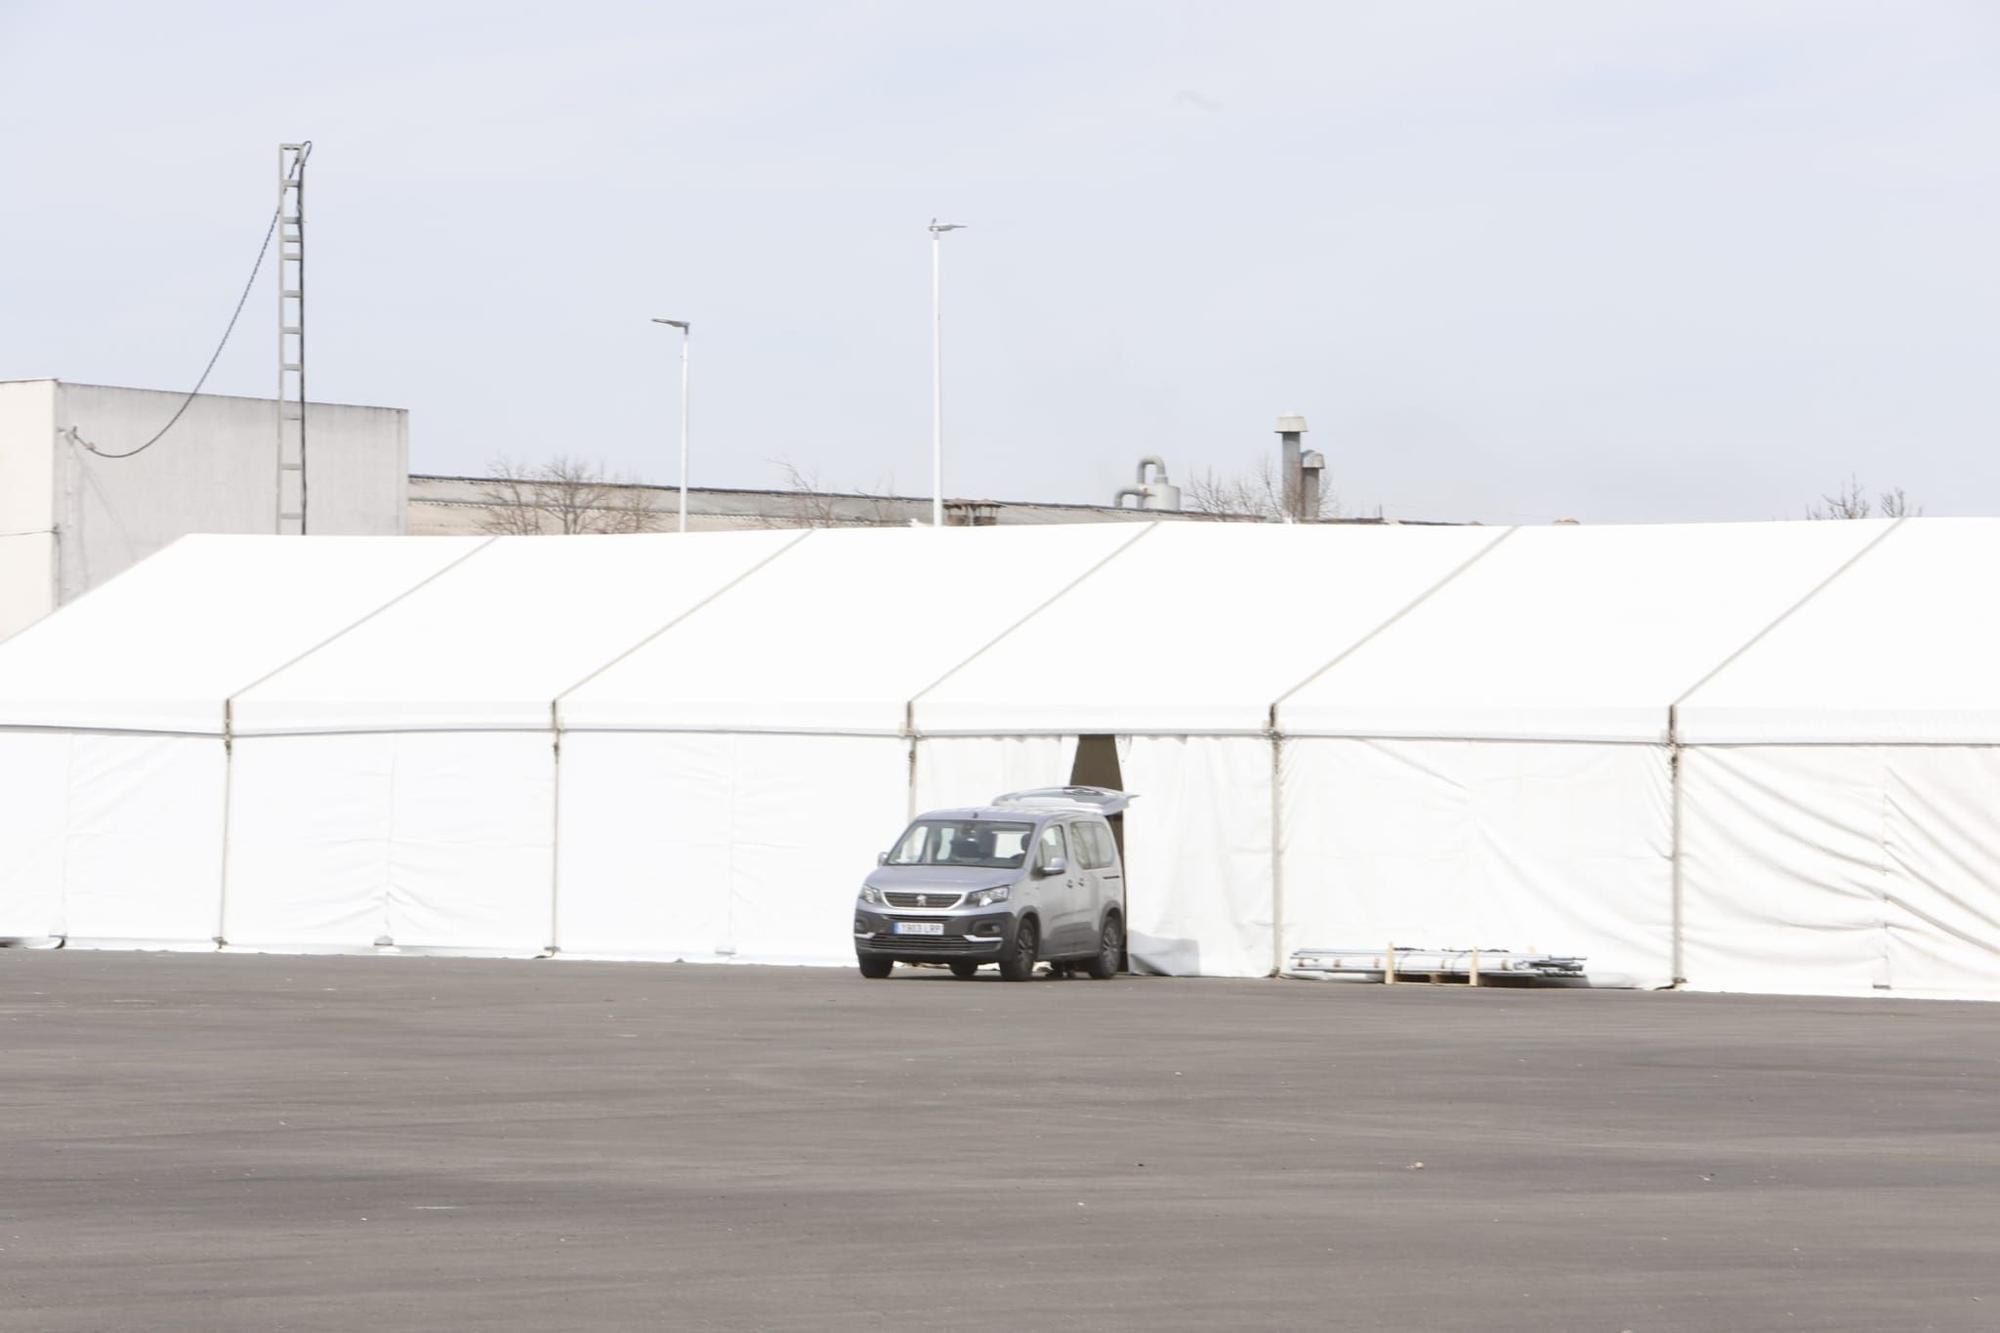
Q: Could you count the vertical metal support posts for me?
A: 5